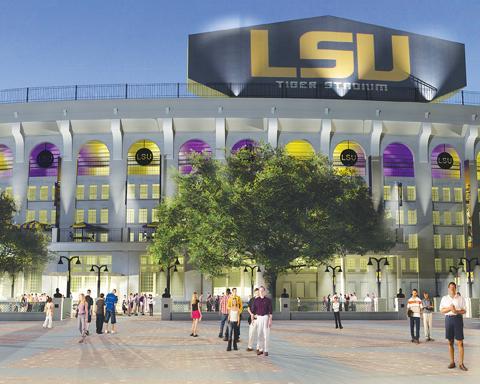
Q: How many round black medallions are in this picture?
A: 4